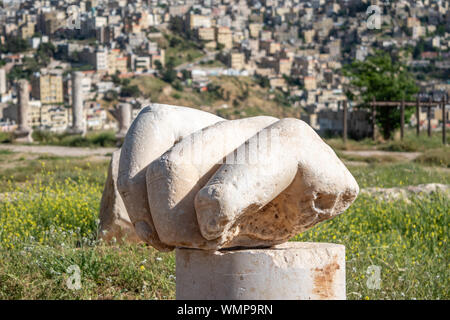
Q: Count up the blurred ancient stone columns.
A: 3